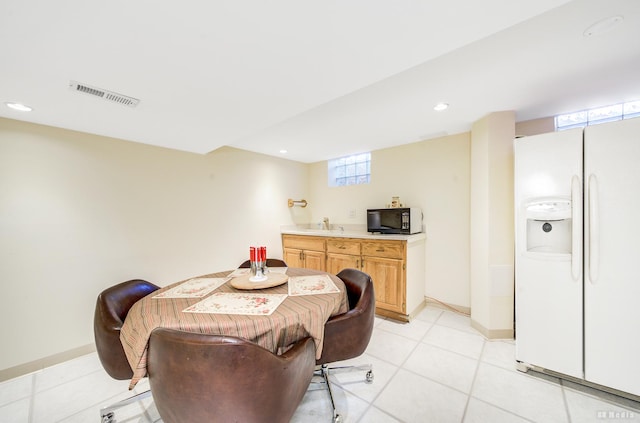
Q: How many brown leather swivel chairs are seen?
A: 4